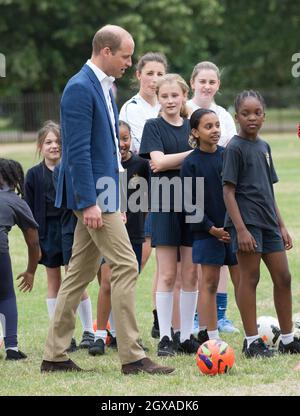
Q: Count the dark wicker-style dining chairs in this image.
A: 0